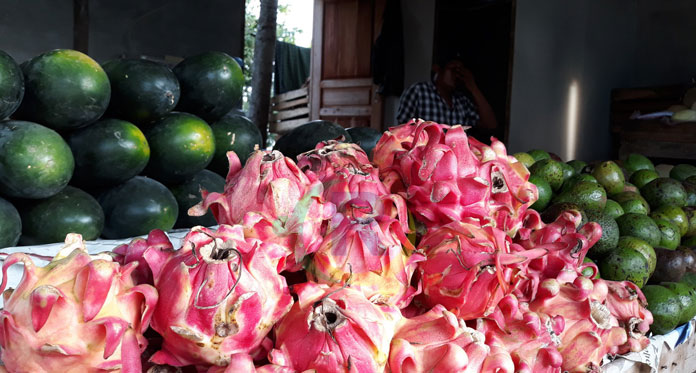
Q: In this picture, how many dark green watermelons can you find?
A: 14